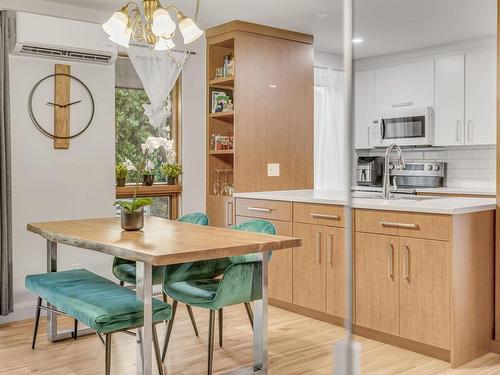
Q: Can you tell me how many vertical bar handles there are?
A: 7